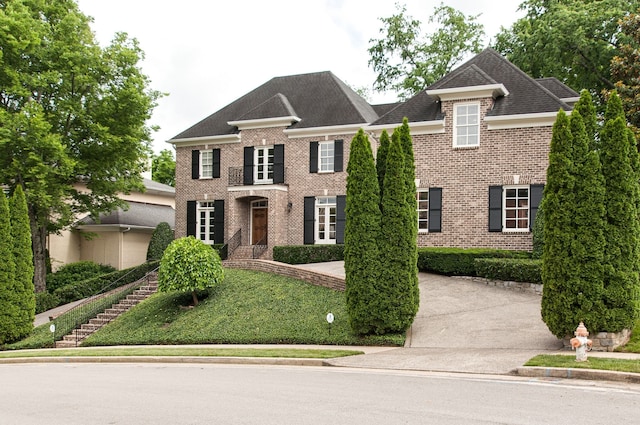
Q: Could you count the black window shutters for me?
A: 13